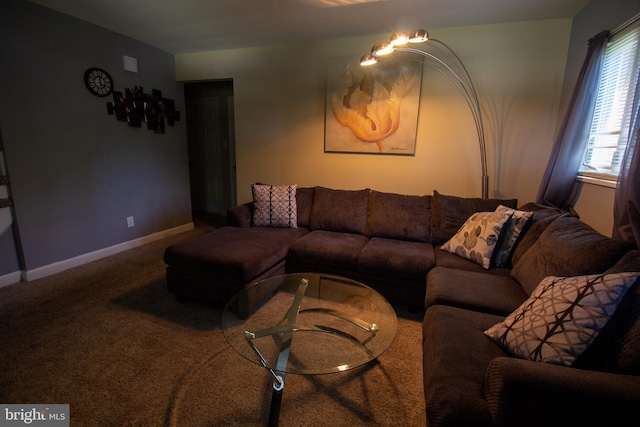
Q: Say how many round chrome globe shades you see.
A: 4